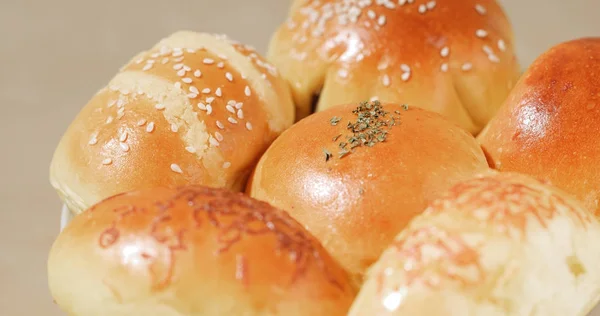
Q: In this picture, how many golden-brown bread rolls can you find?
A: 6